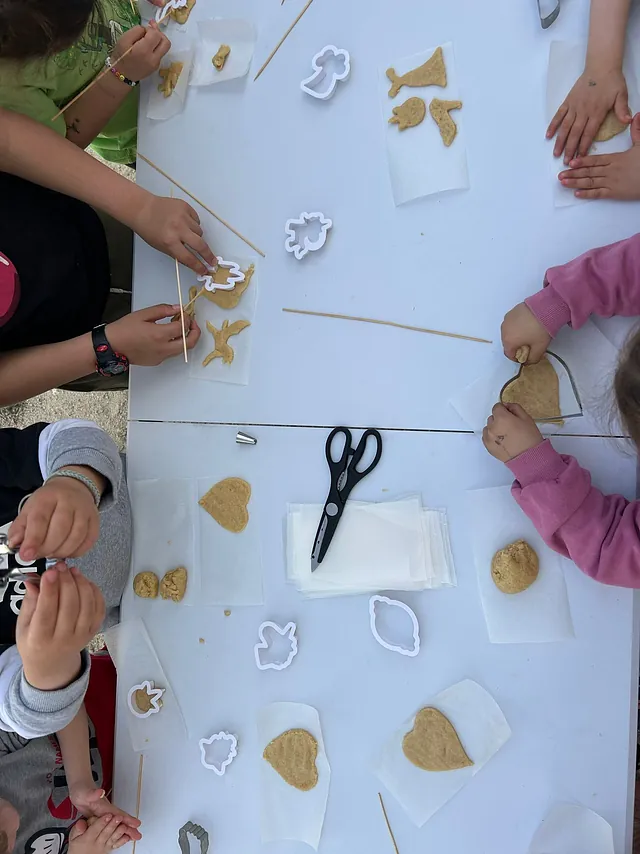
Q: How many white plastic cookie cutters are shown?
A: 8